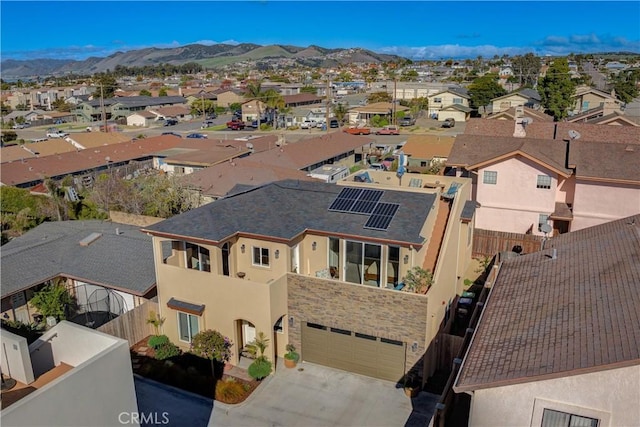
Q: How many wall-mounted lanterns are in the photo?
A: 6